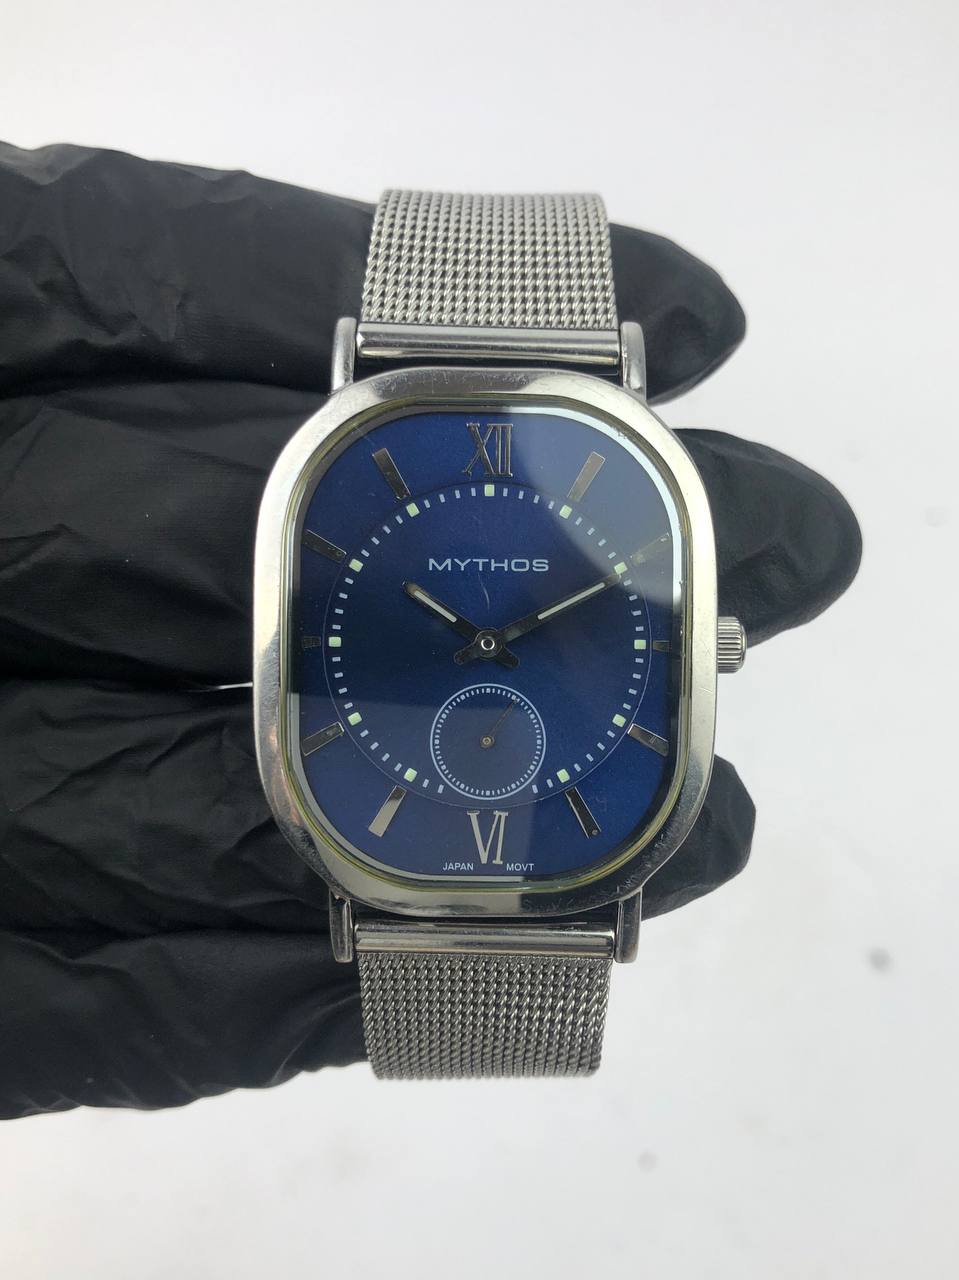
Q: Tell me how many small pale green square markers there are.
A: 11